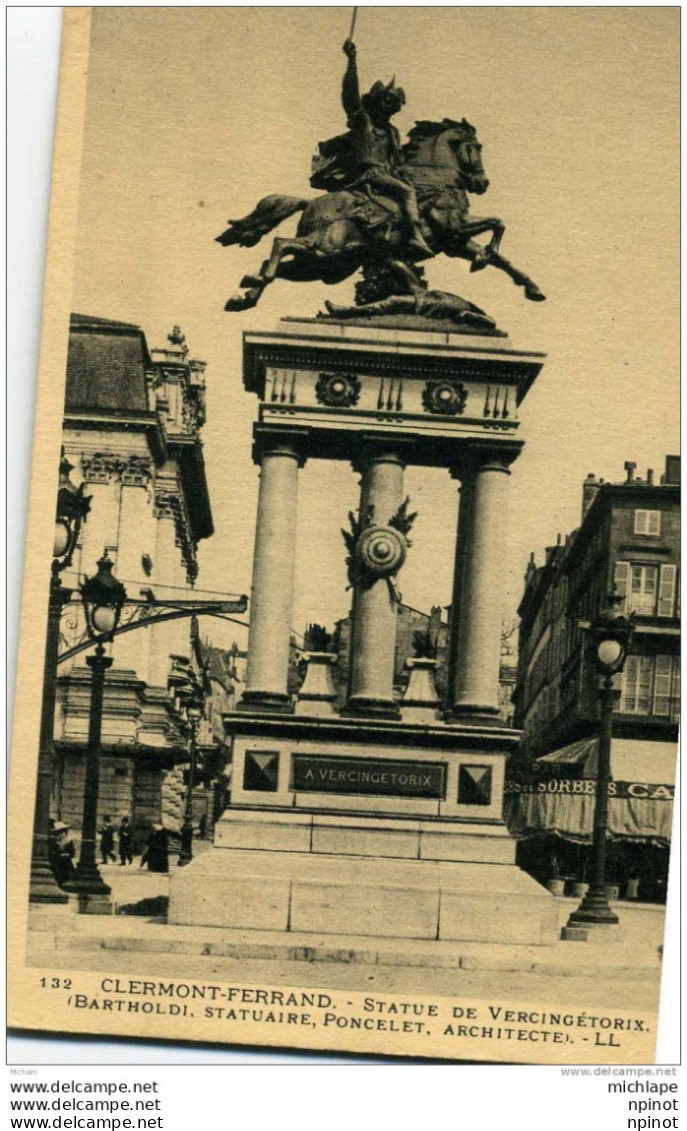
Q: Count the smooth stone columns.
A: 3